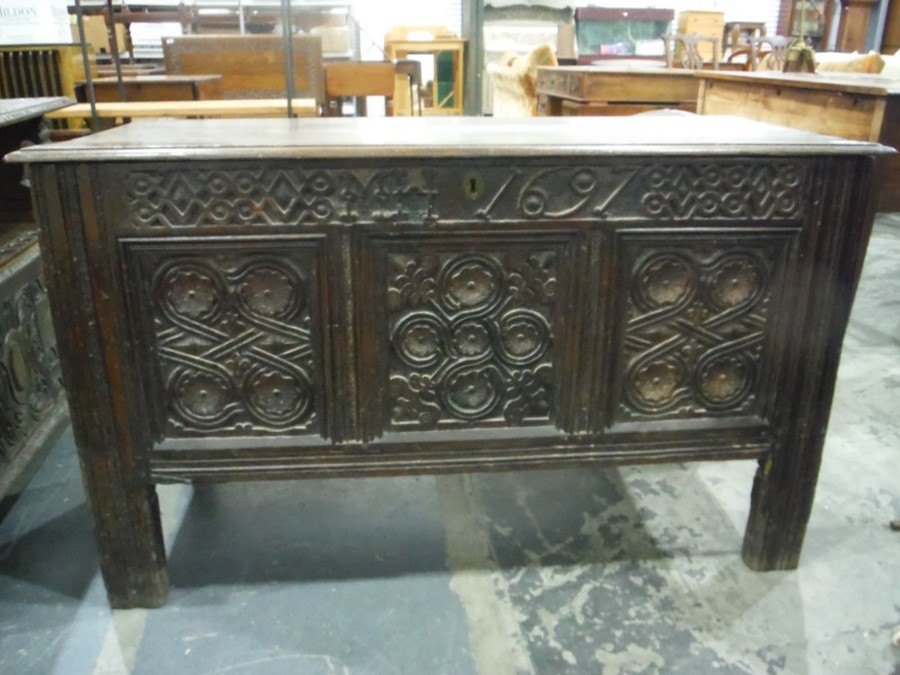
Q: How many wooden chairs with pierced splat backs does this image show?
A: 2